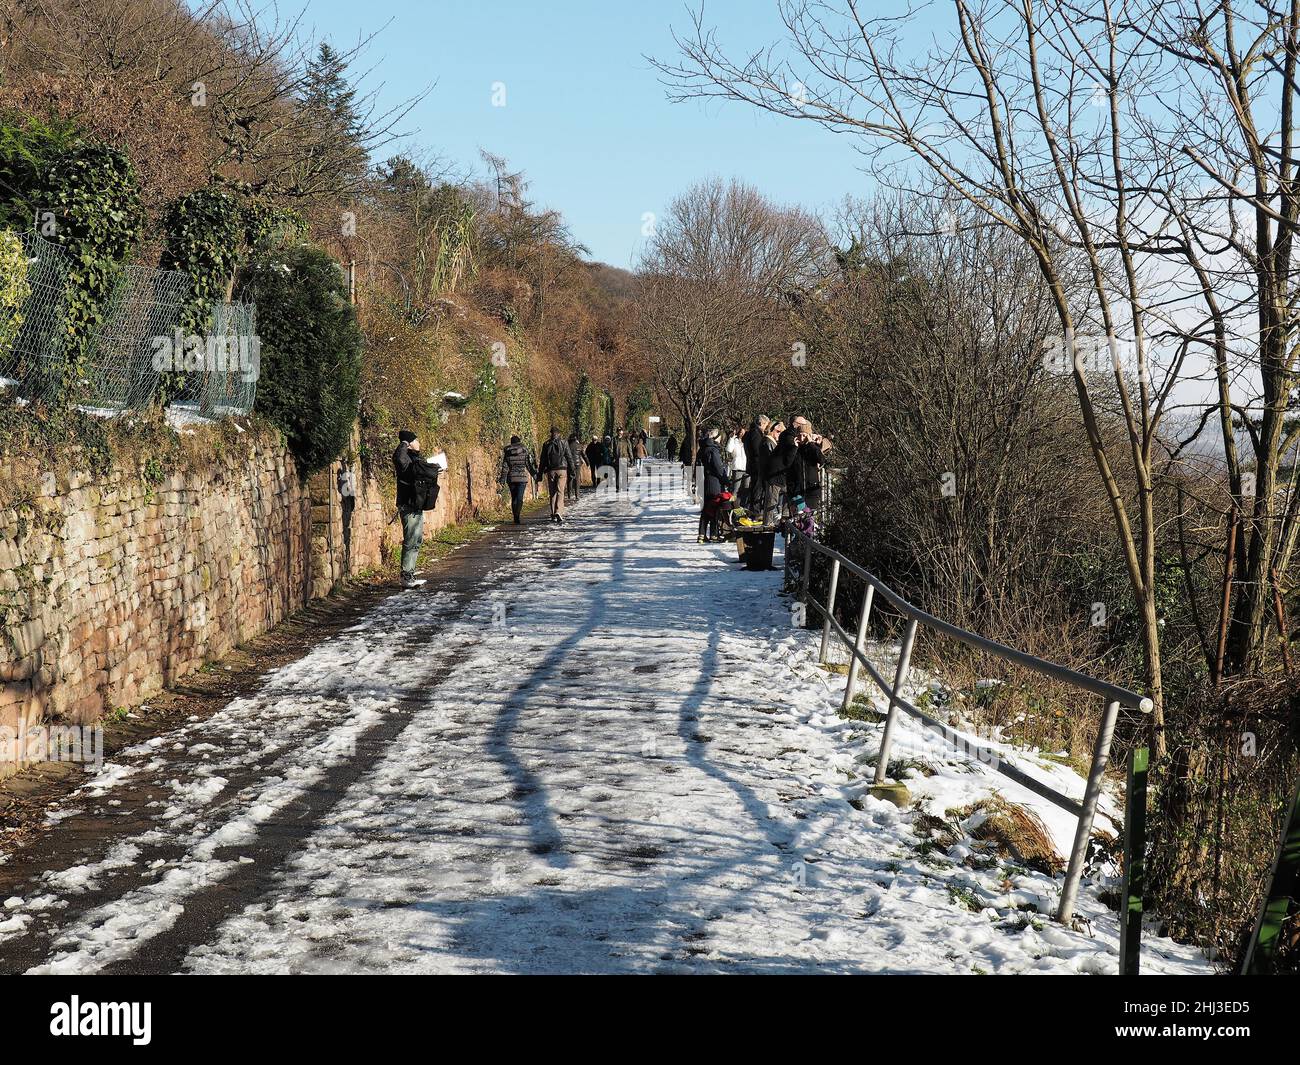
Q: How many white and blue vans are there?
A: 0